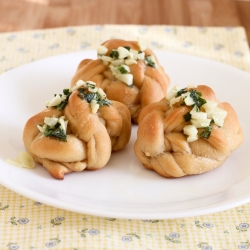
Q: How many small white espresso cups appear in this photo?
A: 0